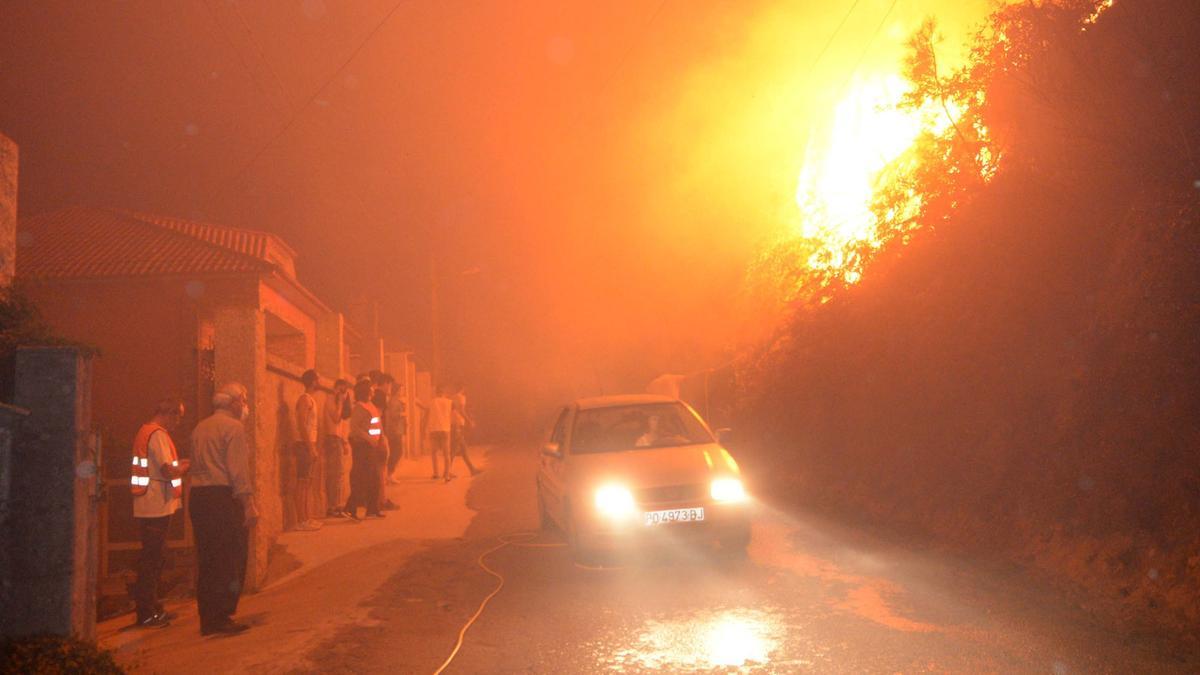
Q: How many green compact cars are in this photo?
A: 0